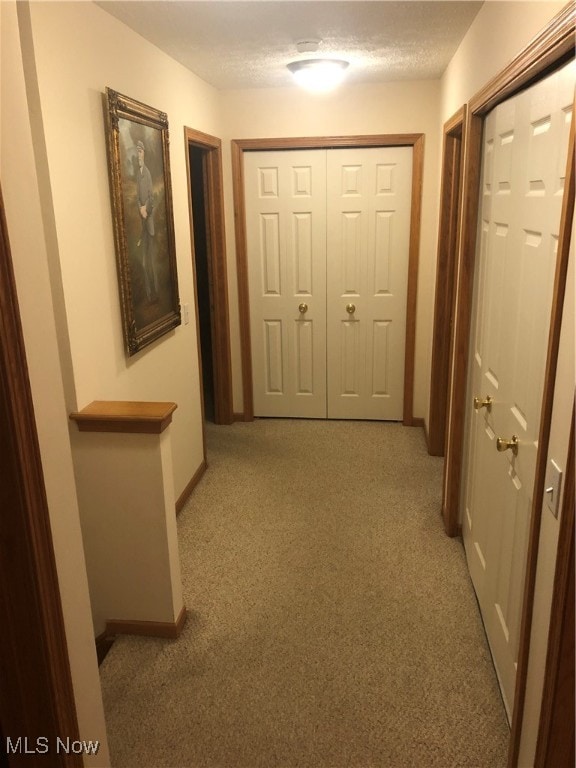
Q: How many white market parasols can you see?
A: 0